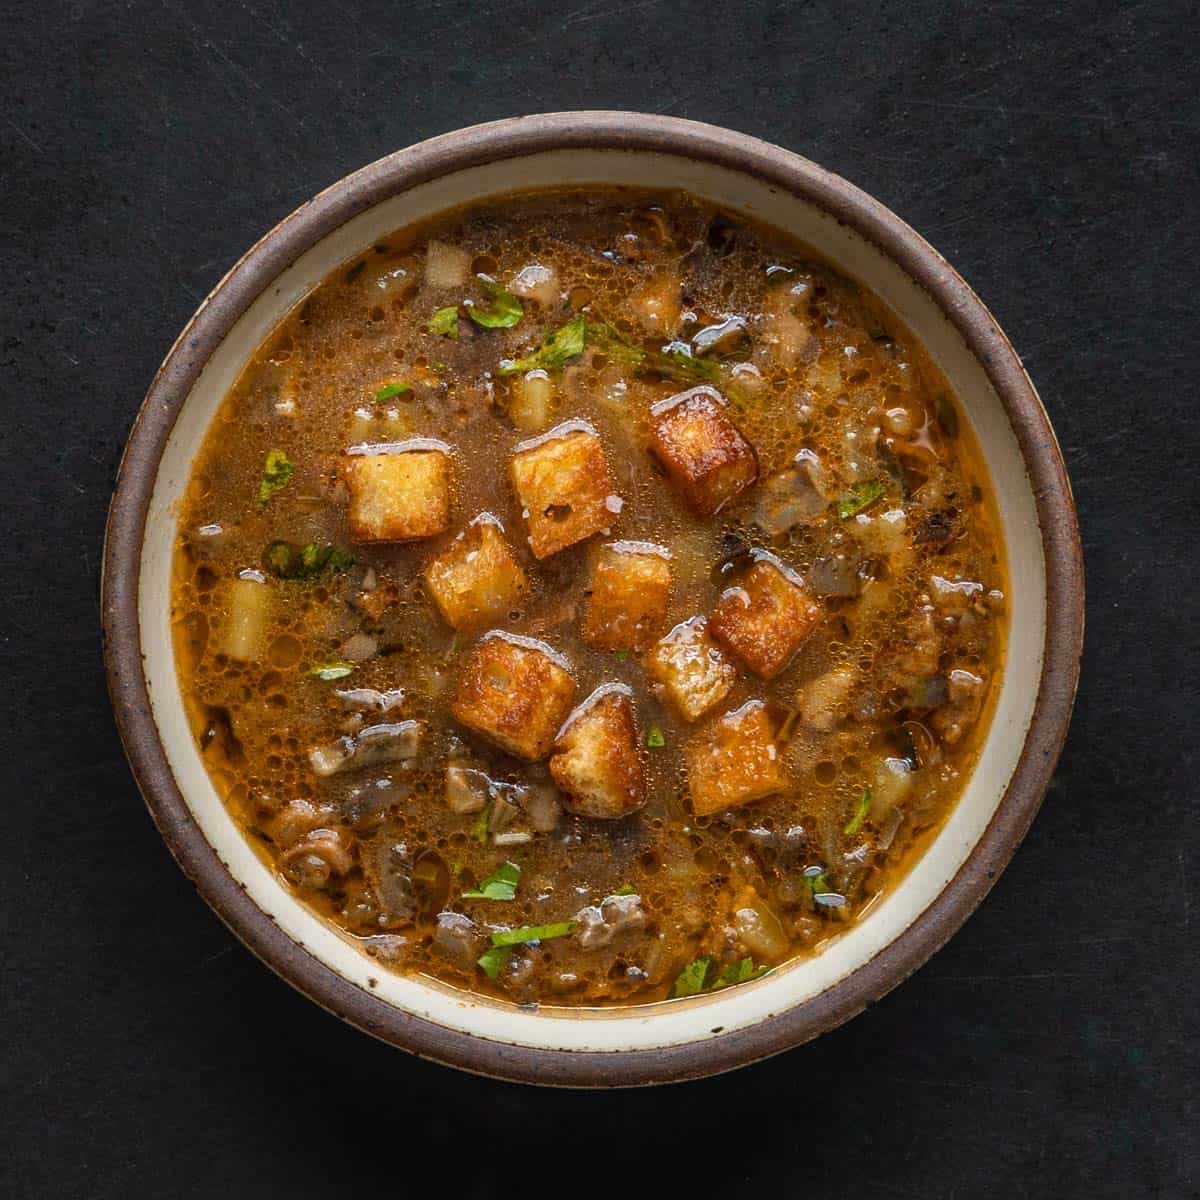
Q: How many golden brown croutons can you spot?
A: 10